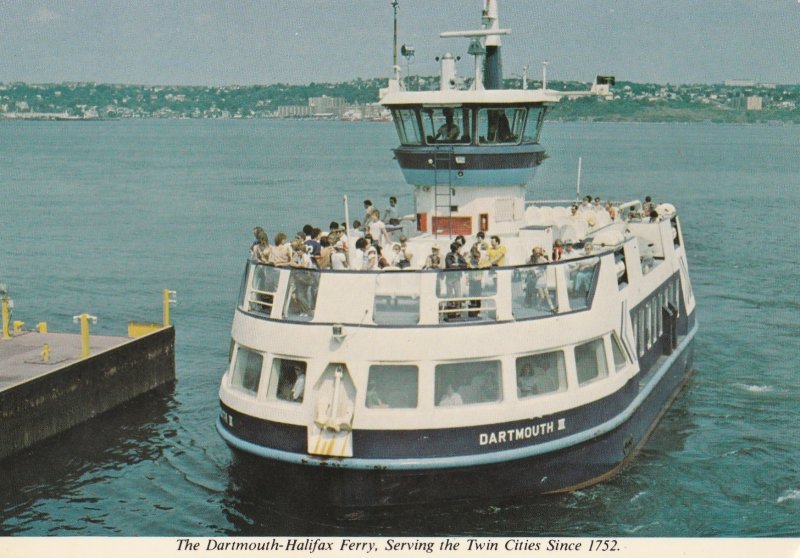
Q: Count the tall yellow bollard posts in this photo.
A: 3